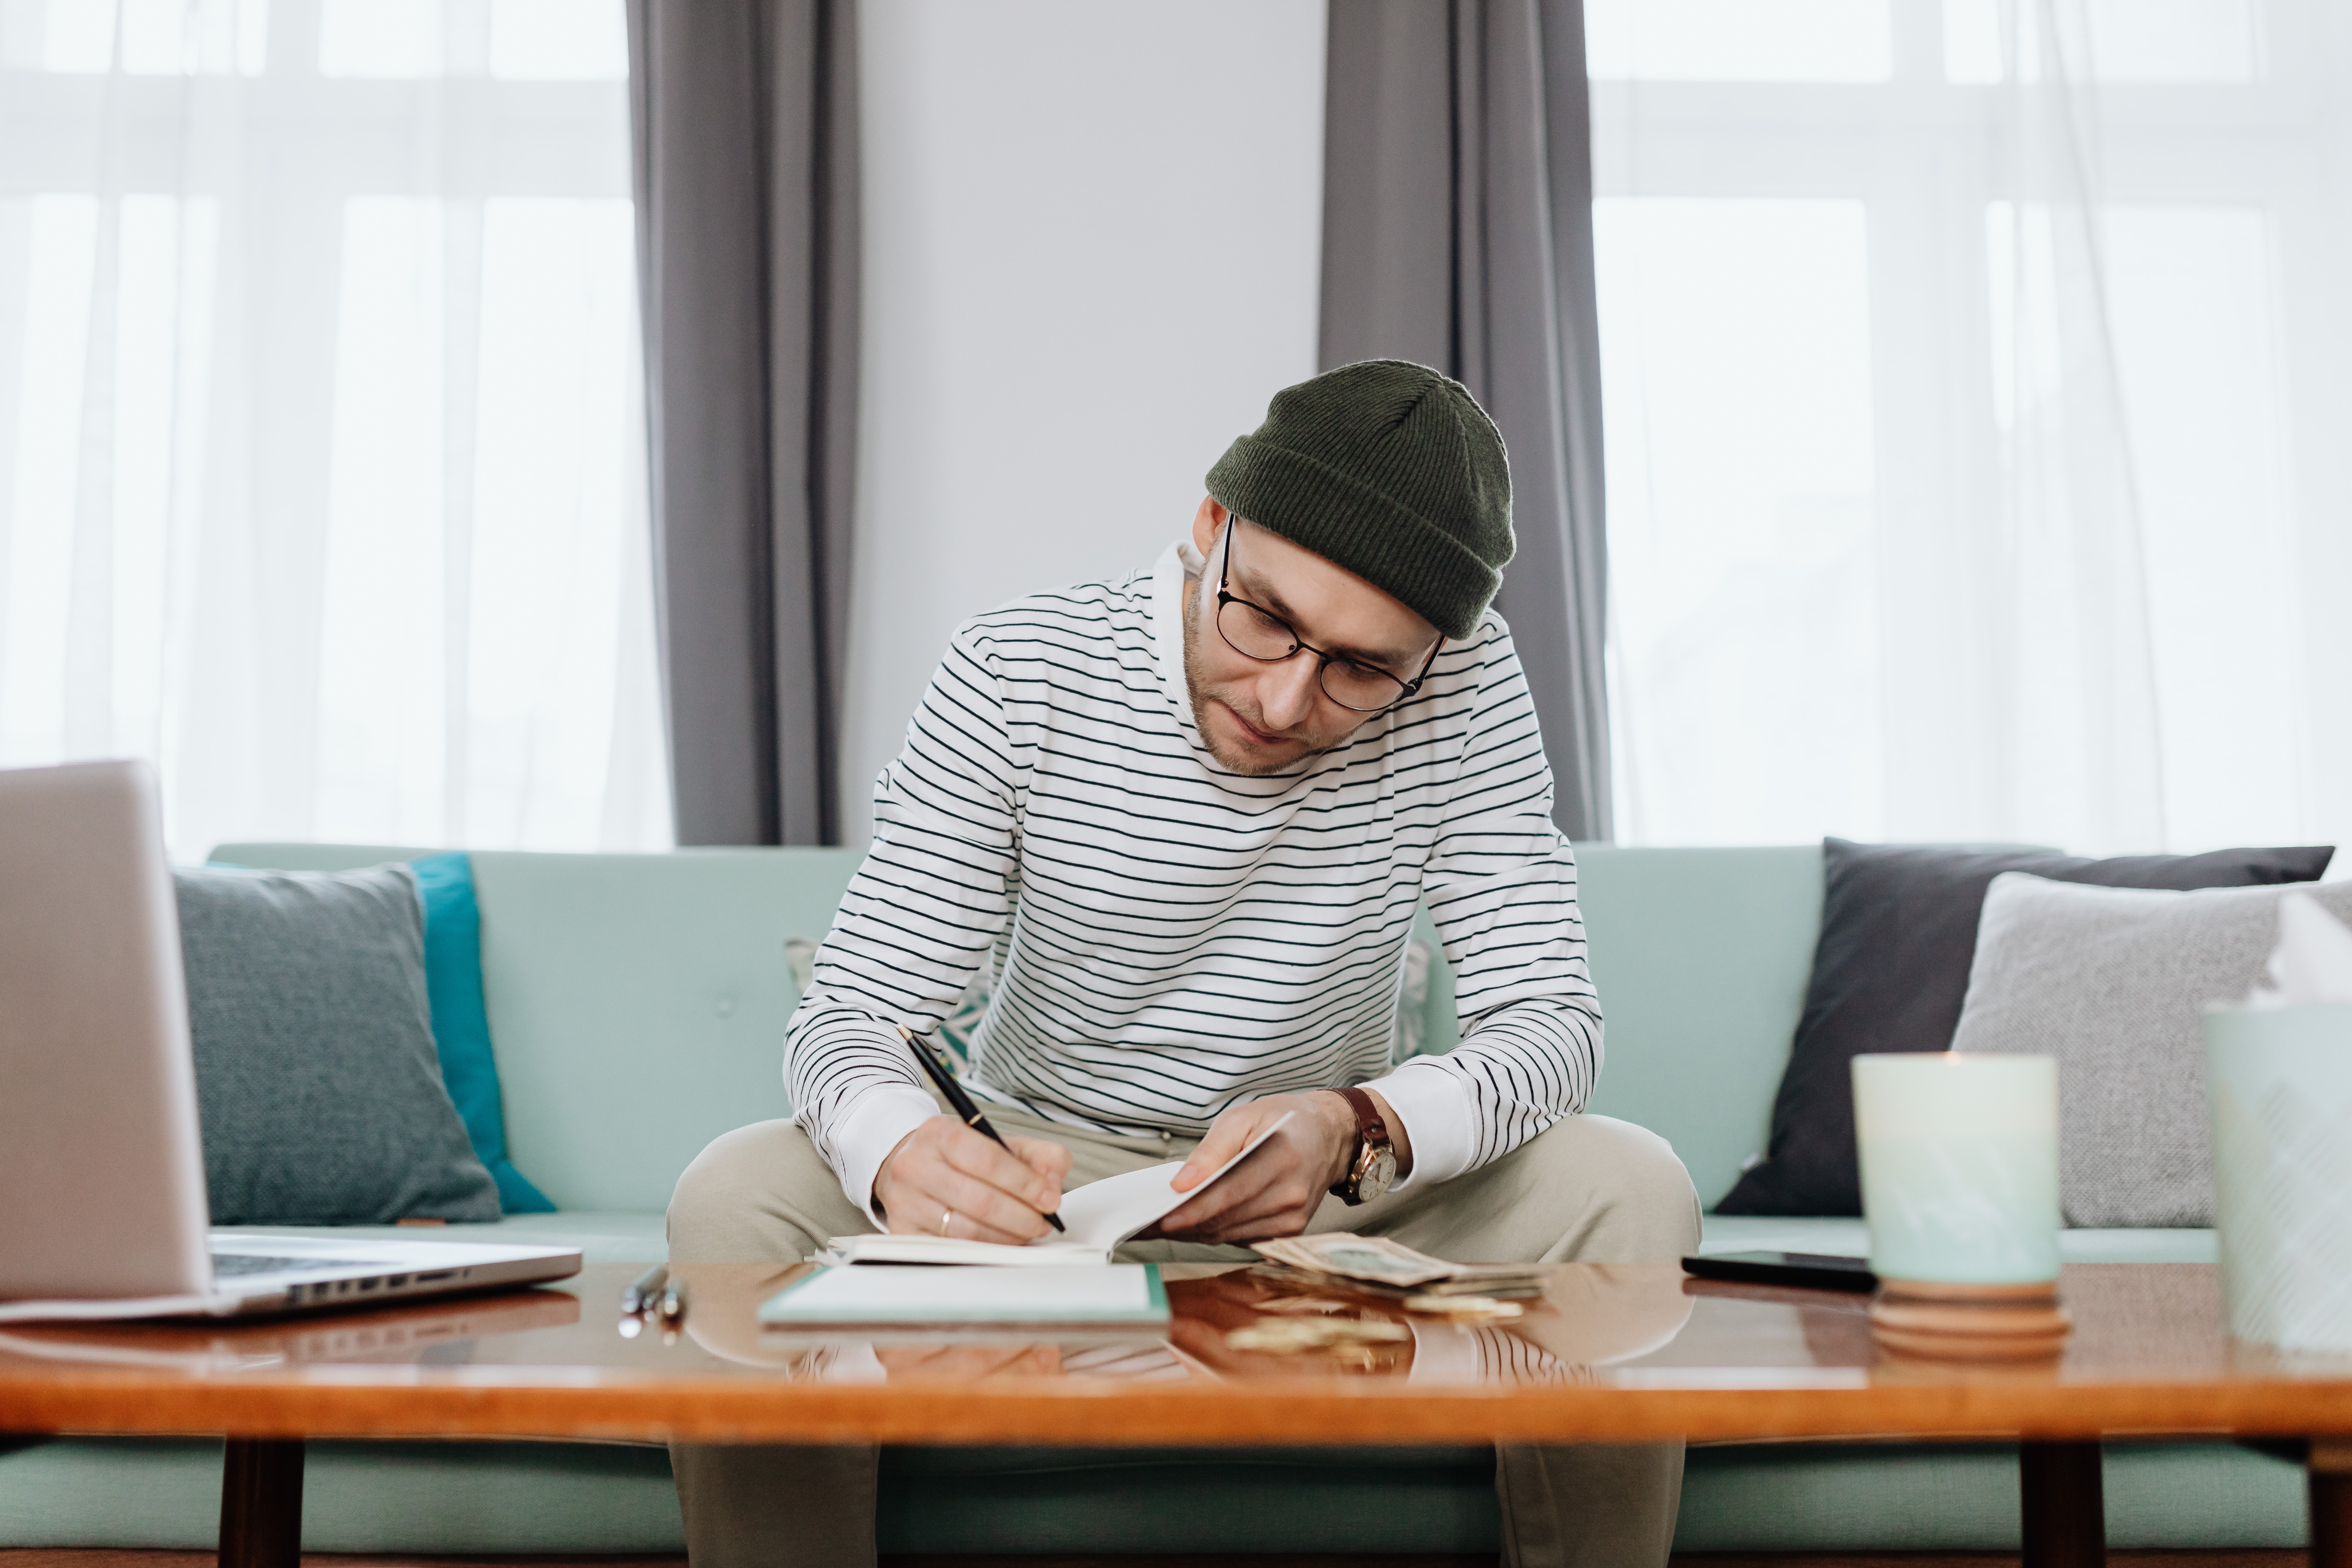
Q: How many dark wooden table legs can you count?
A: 3